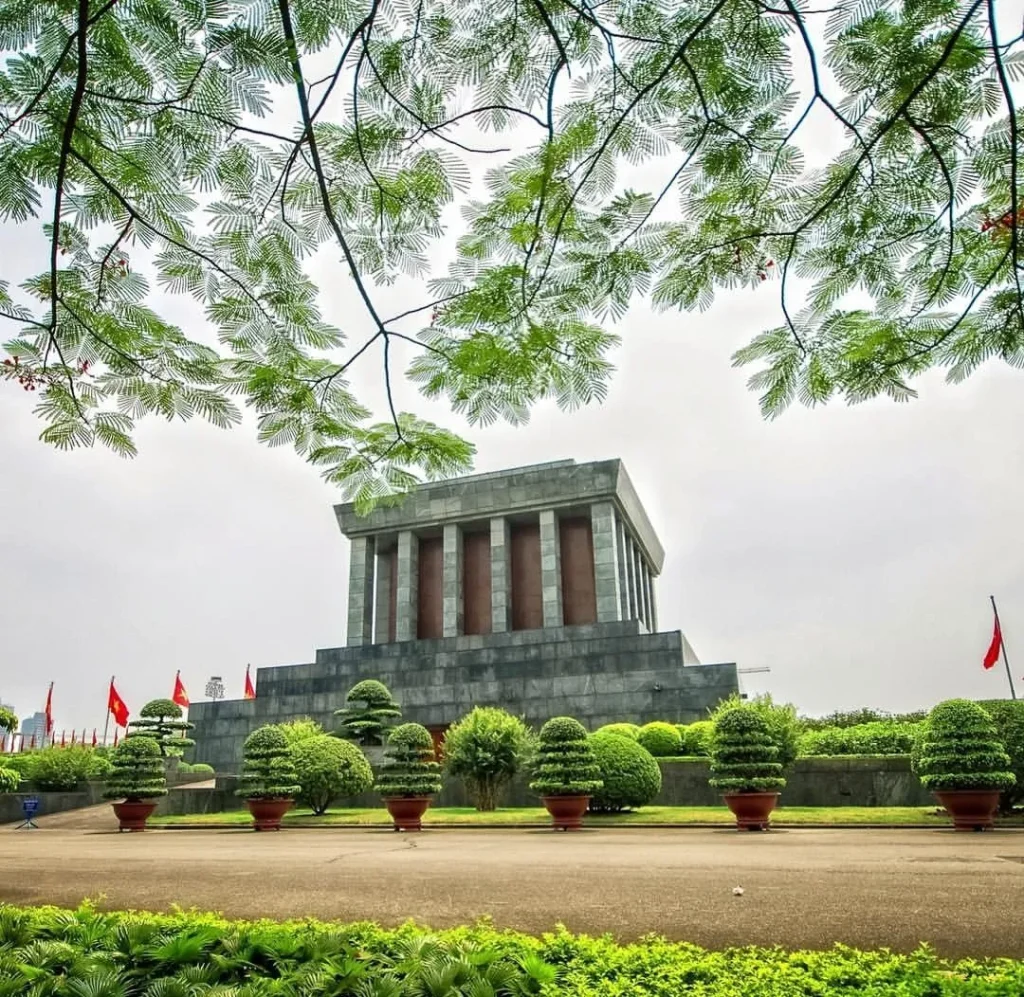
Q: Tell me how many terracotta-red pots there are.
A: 6